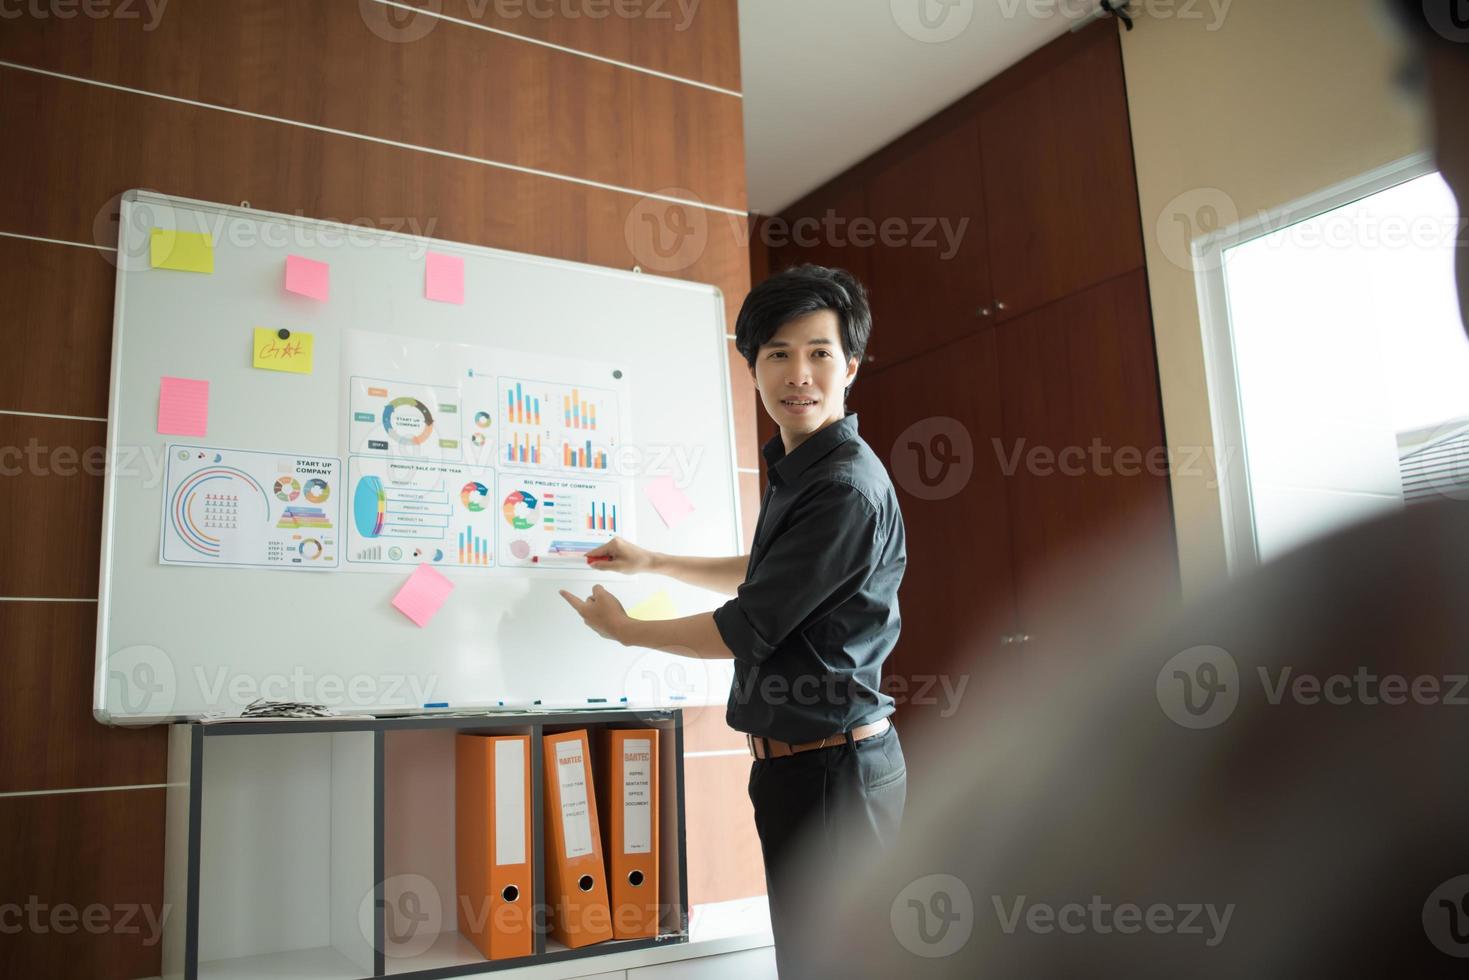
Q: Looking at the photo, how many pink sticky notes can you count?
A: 5